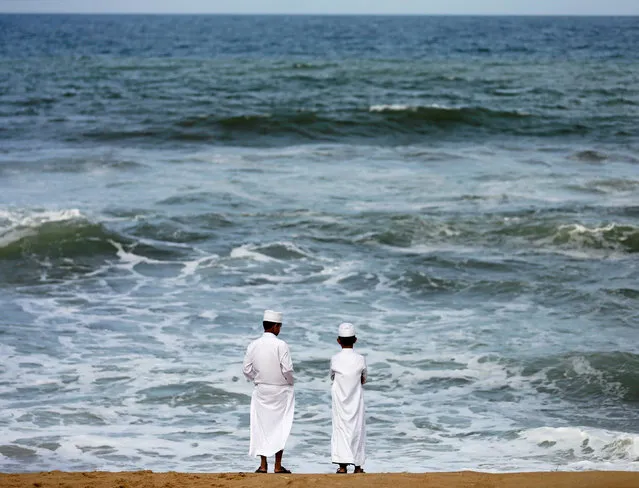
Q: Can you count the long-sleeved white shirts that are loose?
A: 2